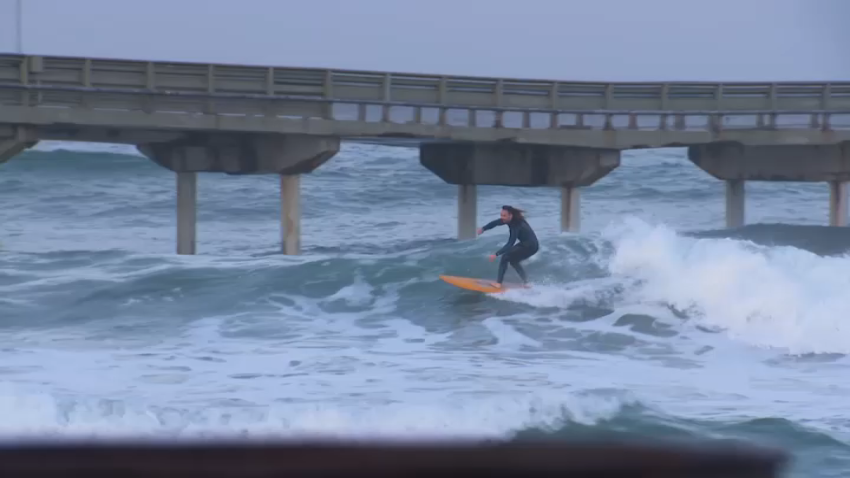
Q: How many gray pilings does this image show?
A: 6